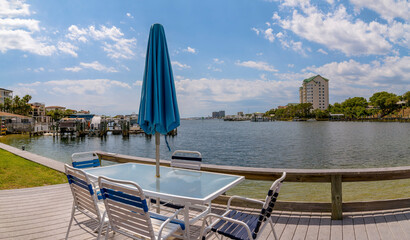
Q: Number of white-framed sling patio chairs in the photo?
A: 5